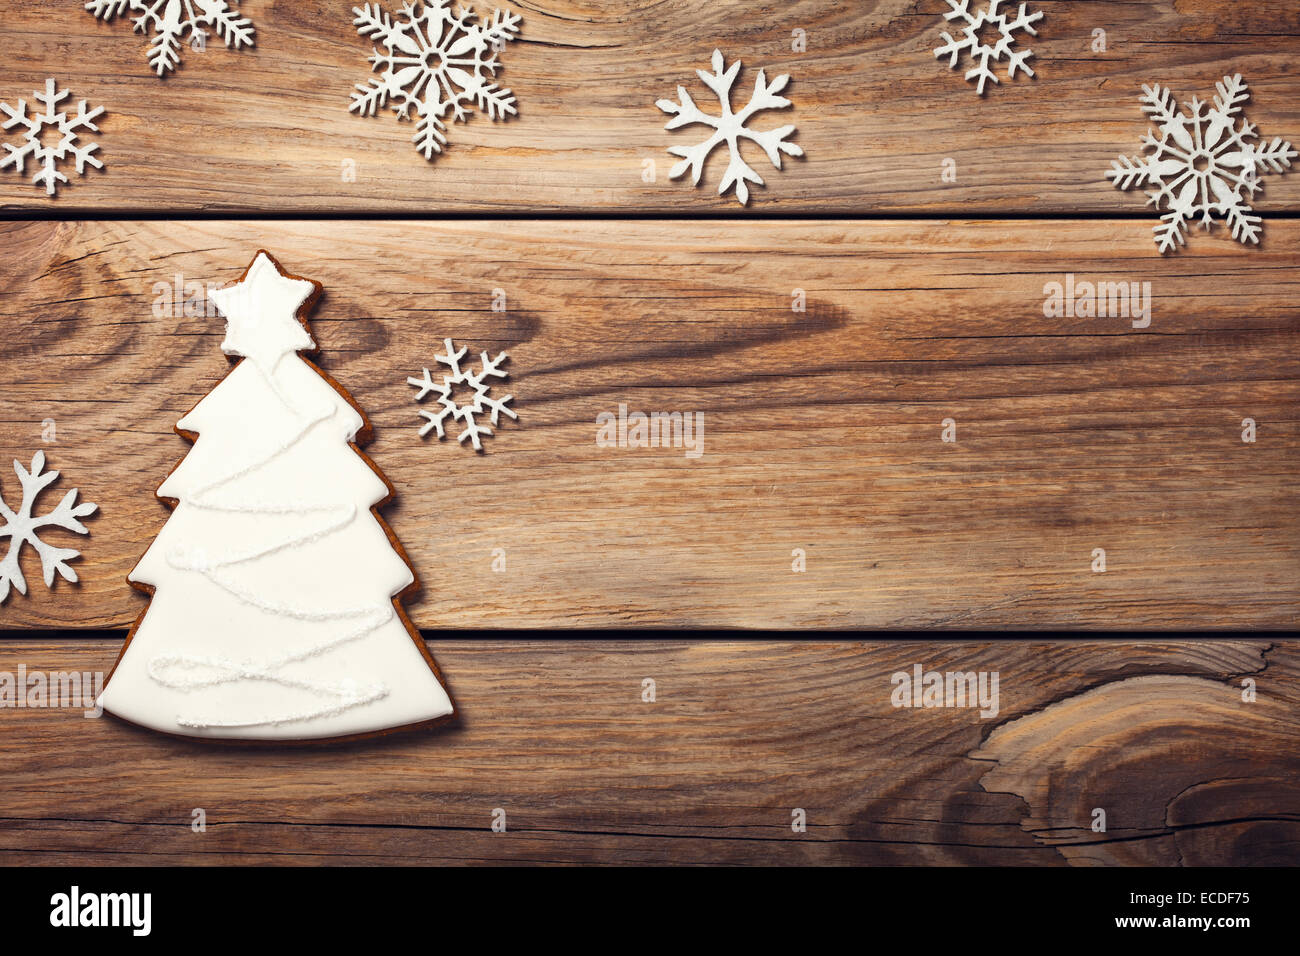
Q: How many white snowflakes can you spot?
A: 8